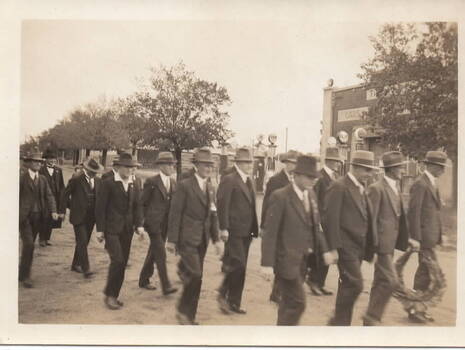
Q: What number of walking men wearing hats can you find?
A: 13